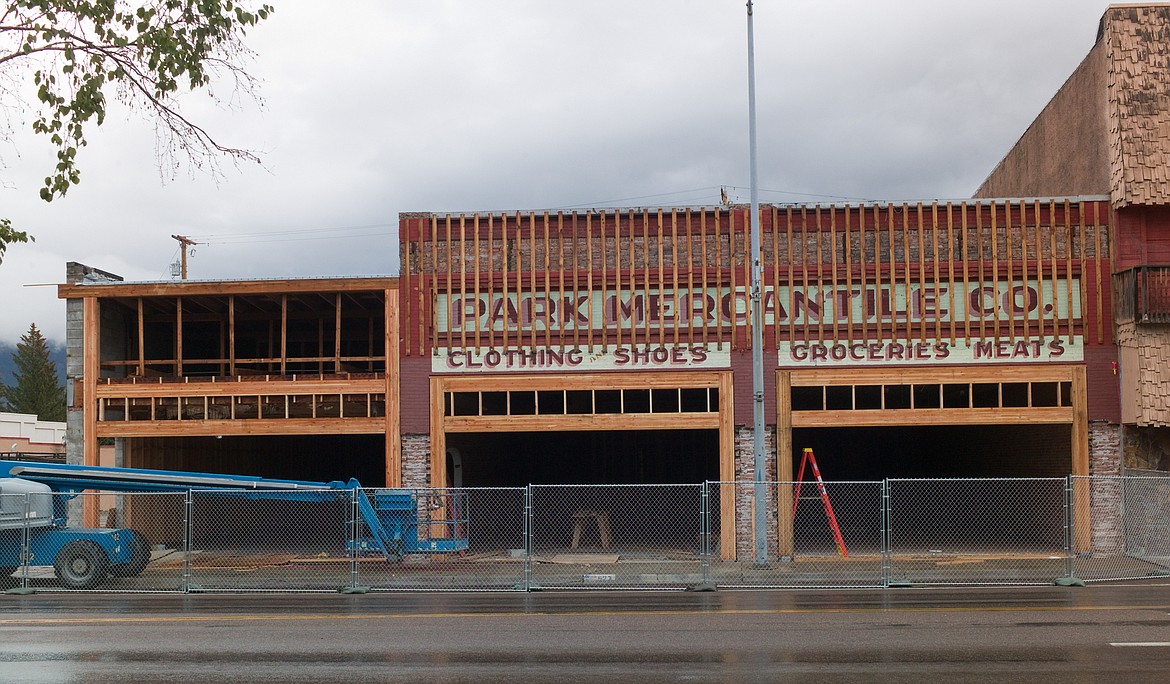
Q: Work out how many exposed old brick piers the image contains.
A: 3